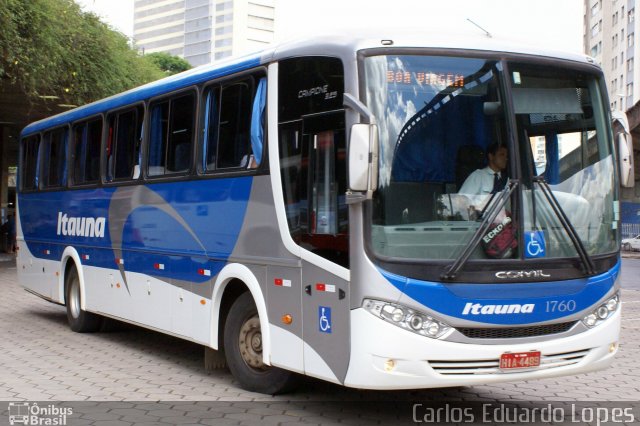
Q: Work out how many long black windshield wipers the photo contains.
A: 2